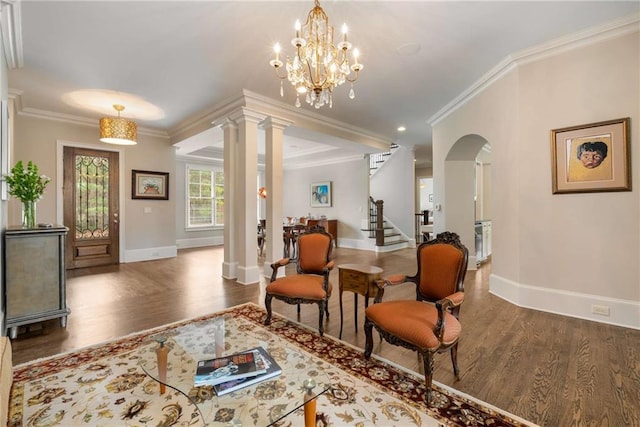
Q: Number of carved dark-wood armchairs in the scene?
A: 2